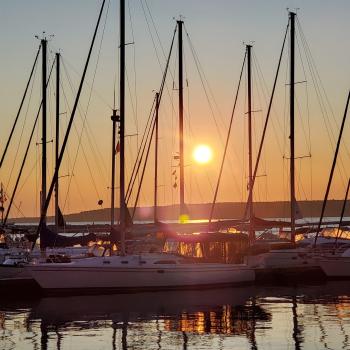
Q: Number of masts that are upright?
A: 8